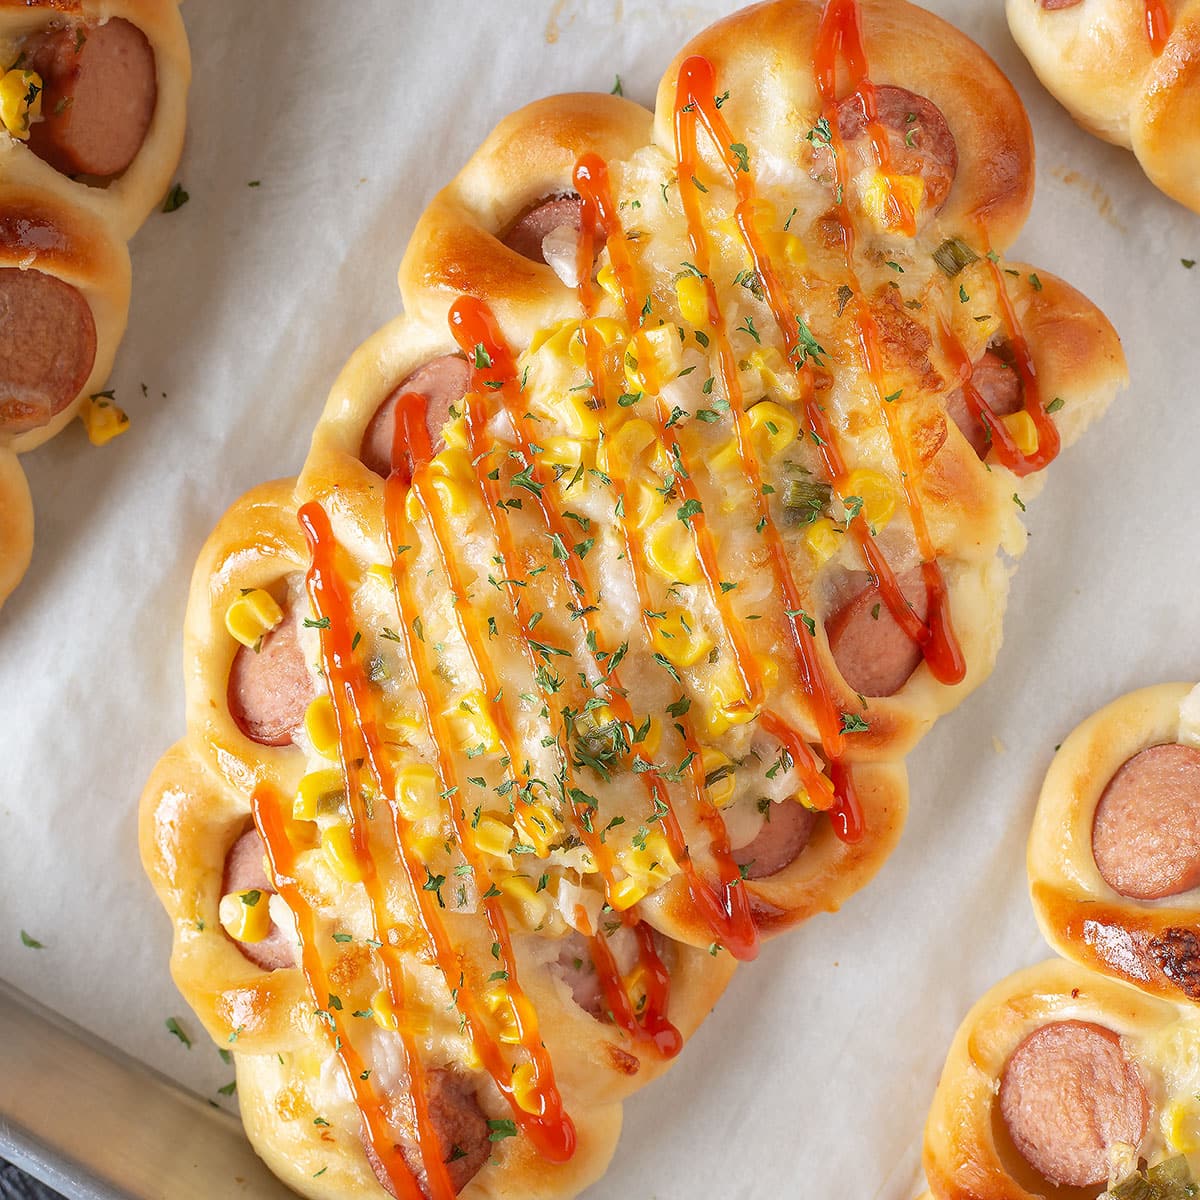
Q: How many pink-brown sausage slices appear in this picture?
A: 15